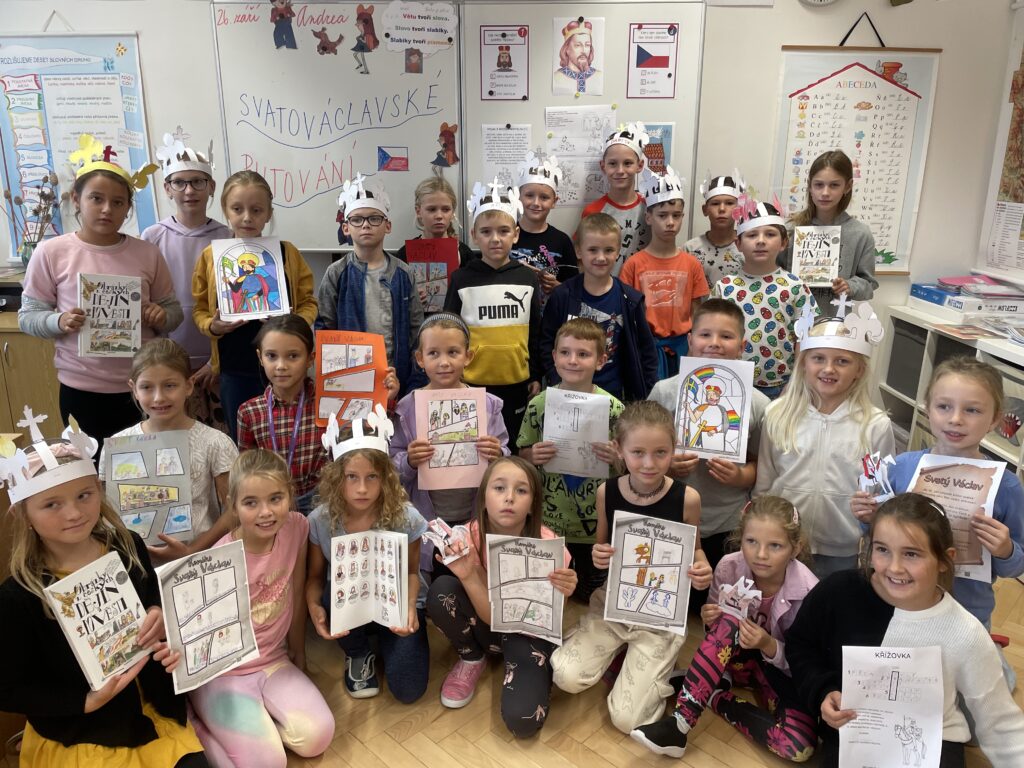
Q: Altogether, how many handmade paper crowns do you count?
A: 12